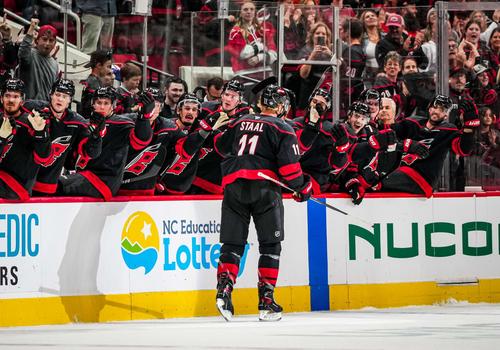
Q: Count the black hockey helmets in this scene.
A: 12